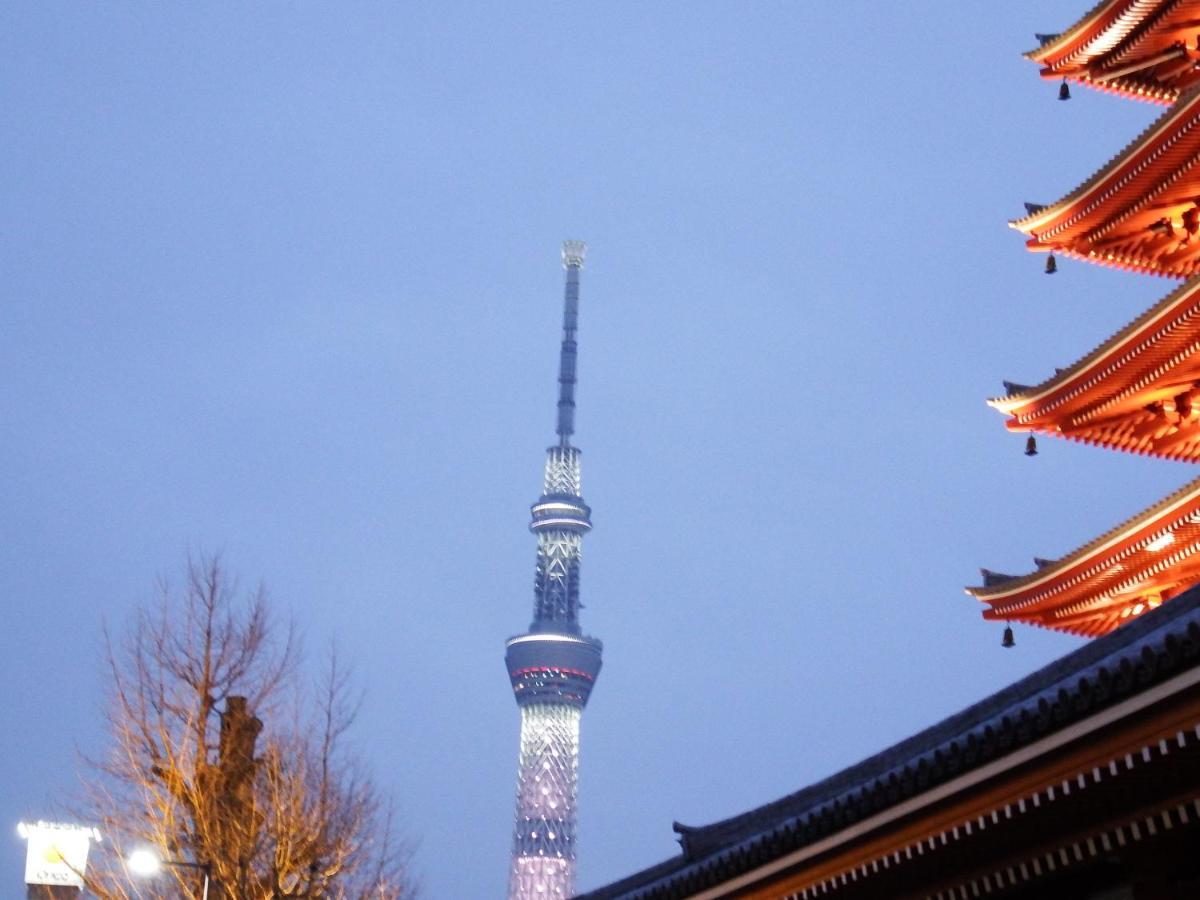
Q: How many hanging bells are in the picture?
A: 4